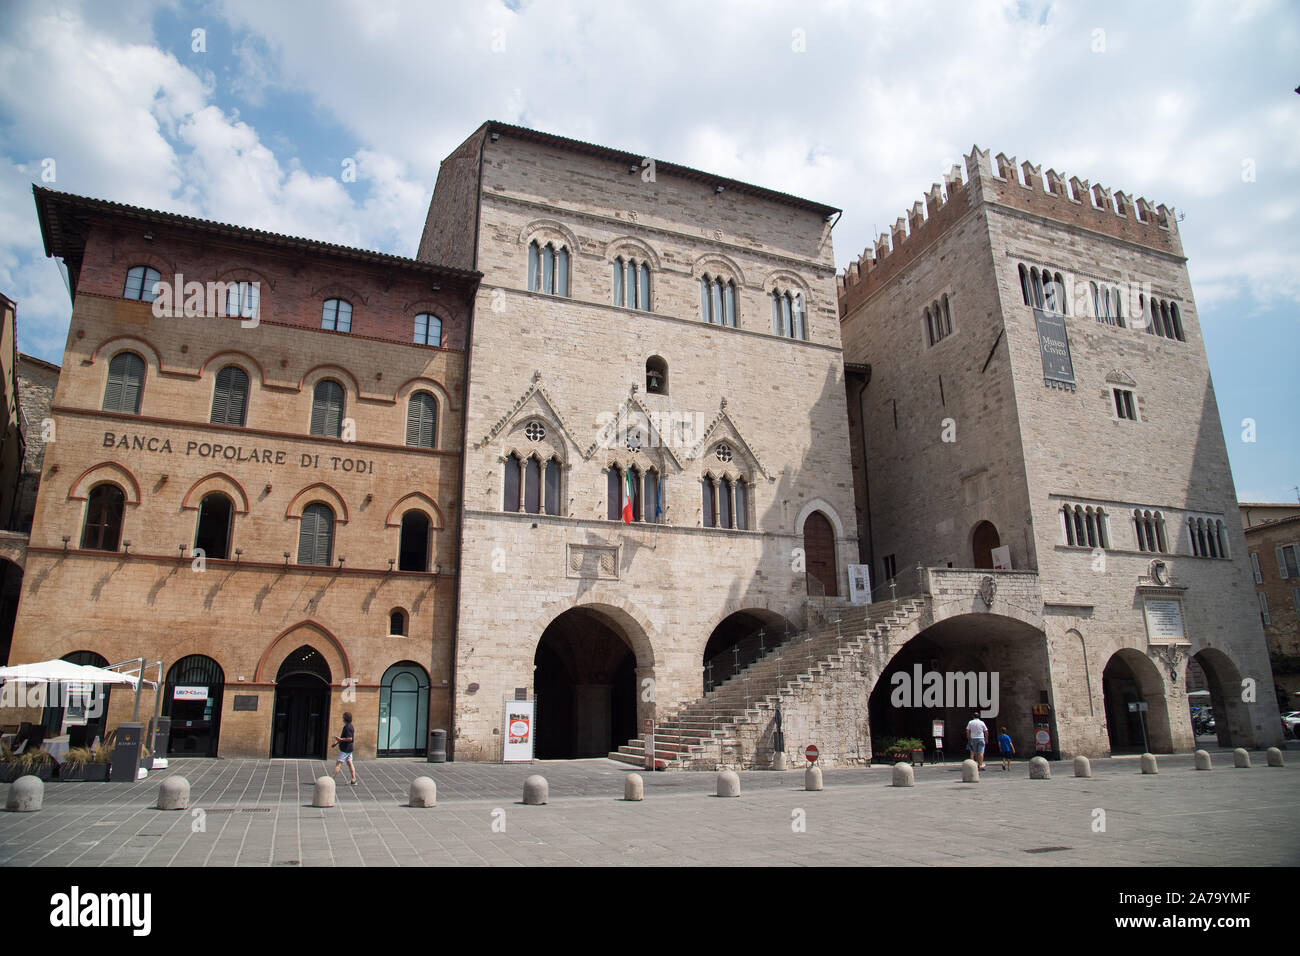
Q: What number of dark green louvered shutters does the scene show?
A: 5